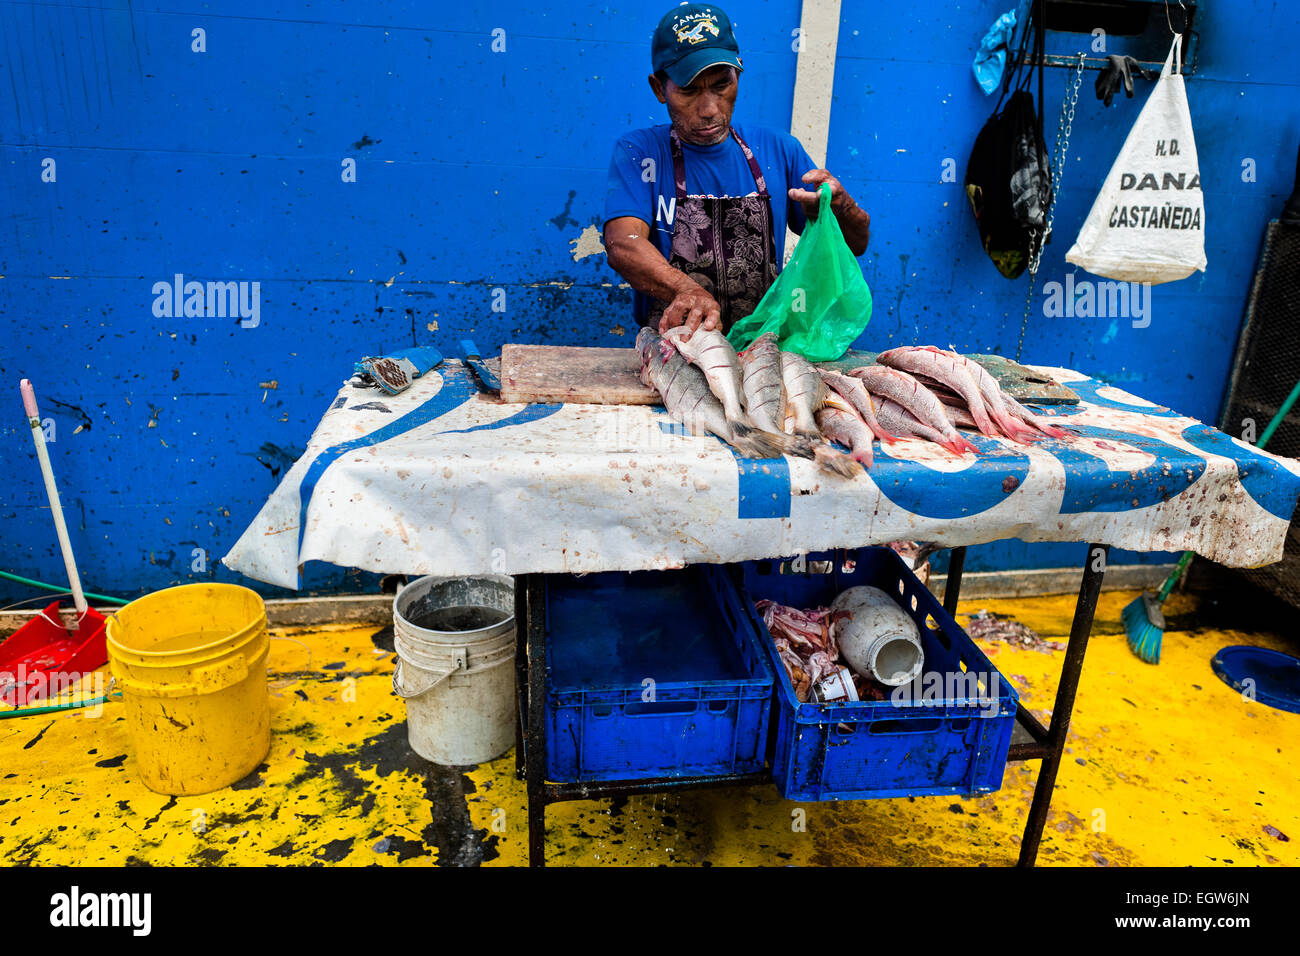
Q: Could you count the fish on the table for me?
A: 11